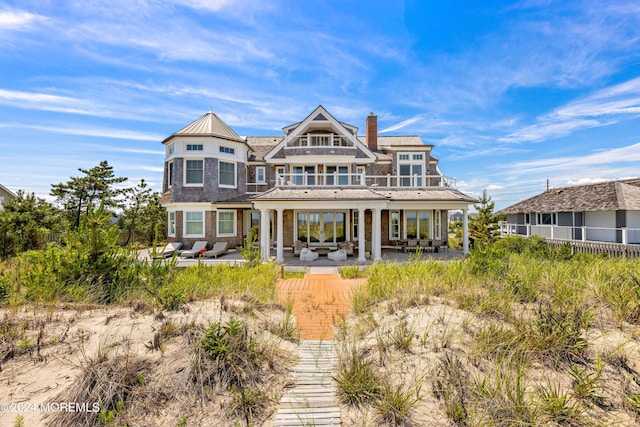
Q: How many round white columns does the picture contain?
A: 7